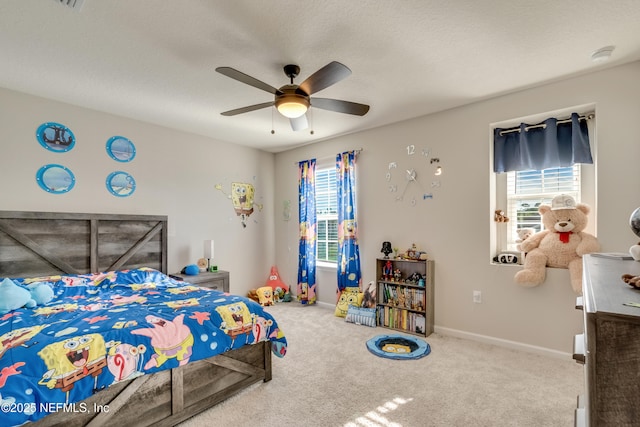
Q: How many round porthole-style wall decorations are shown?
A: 4